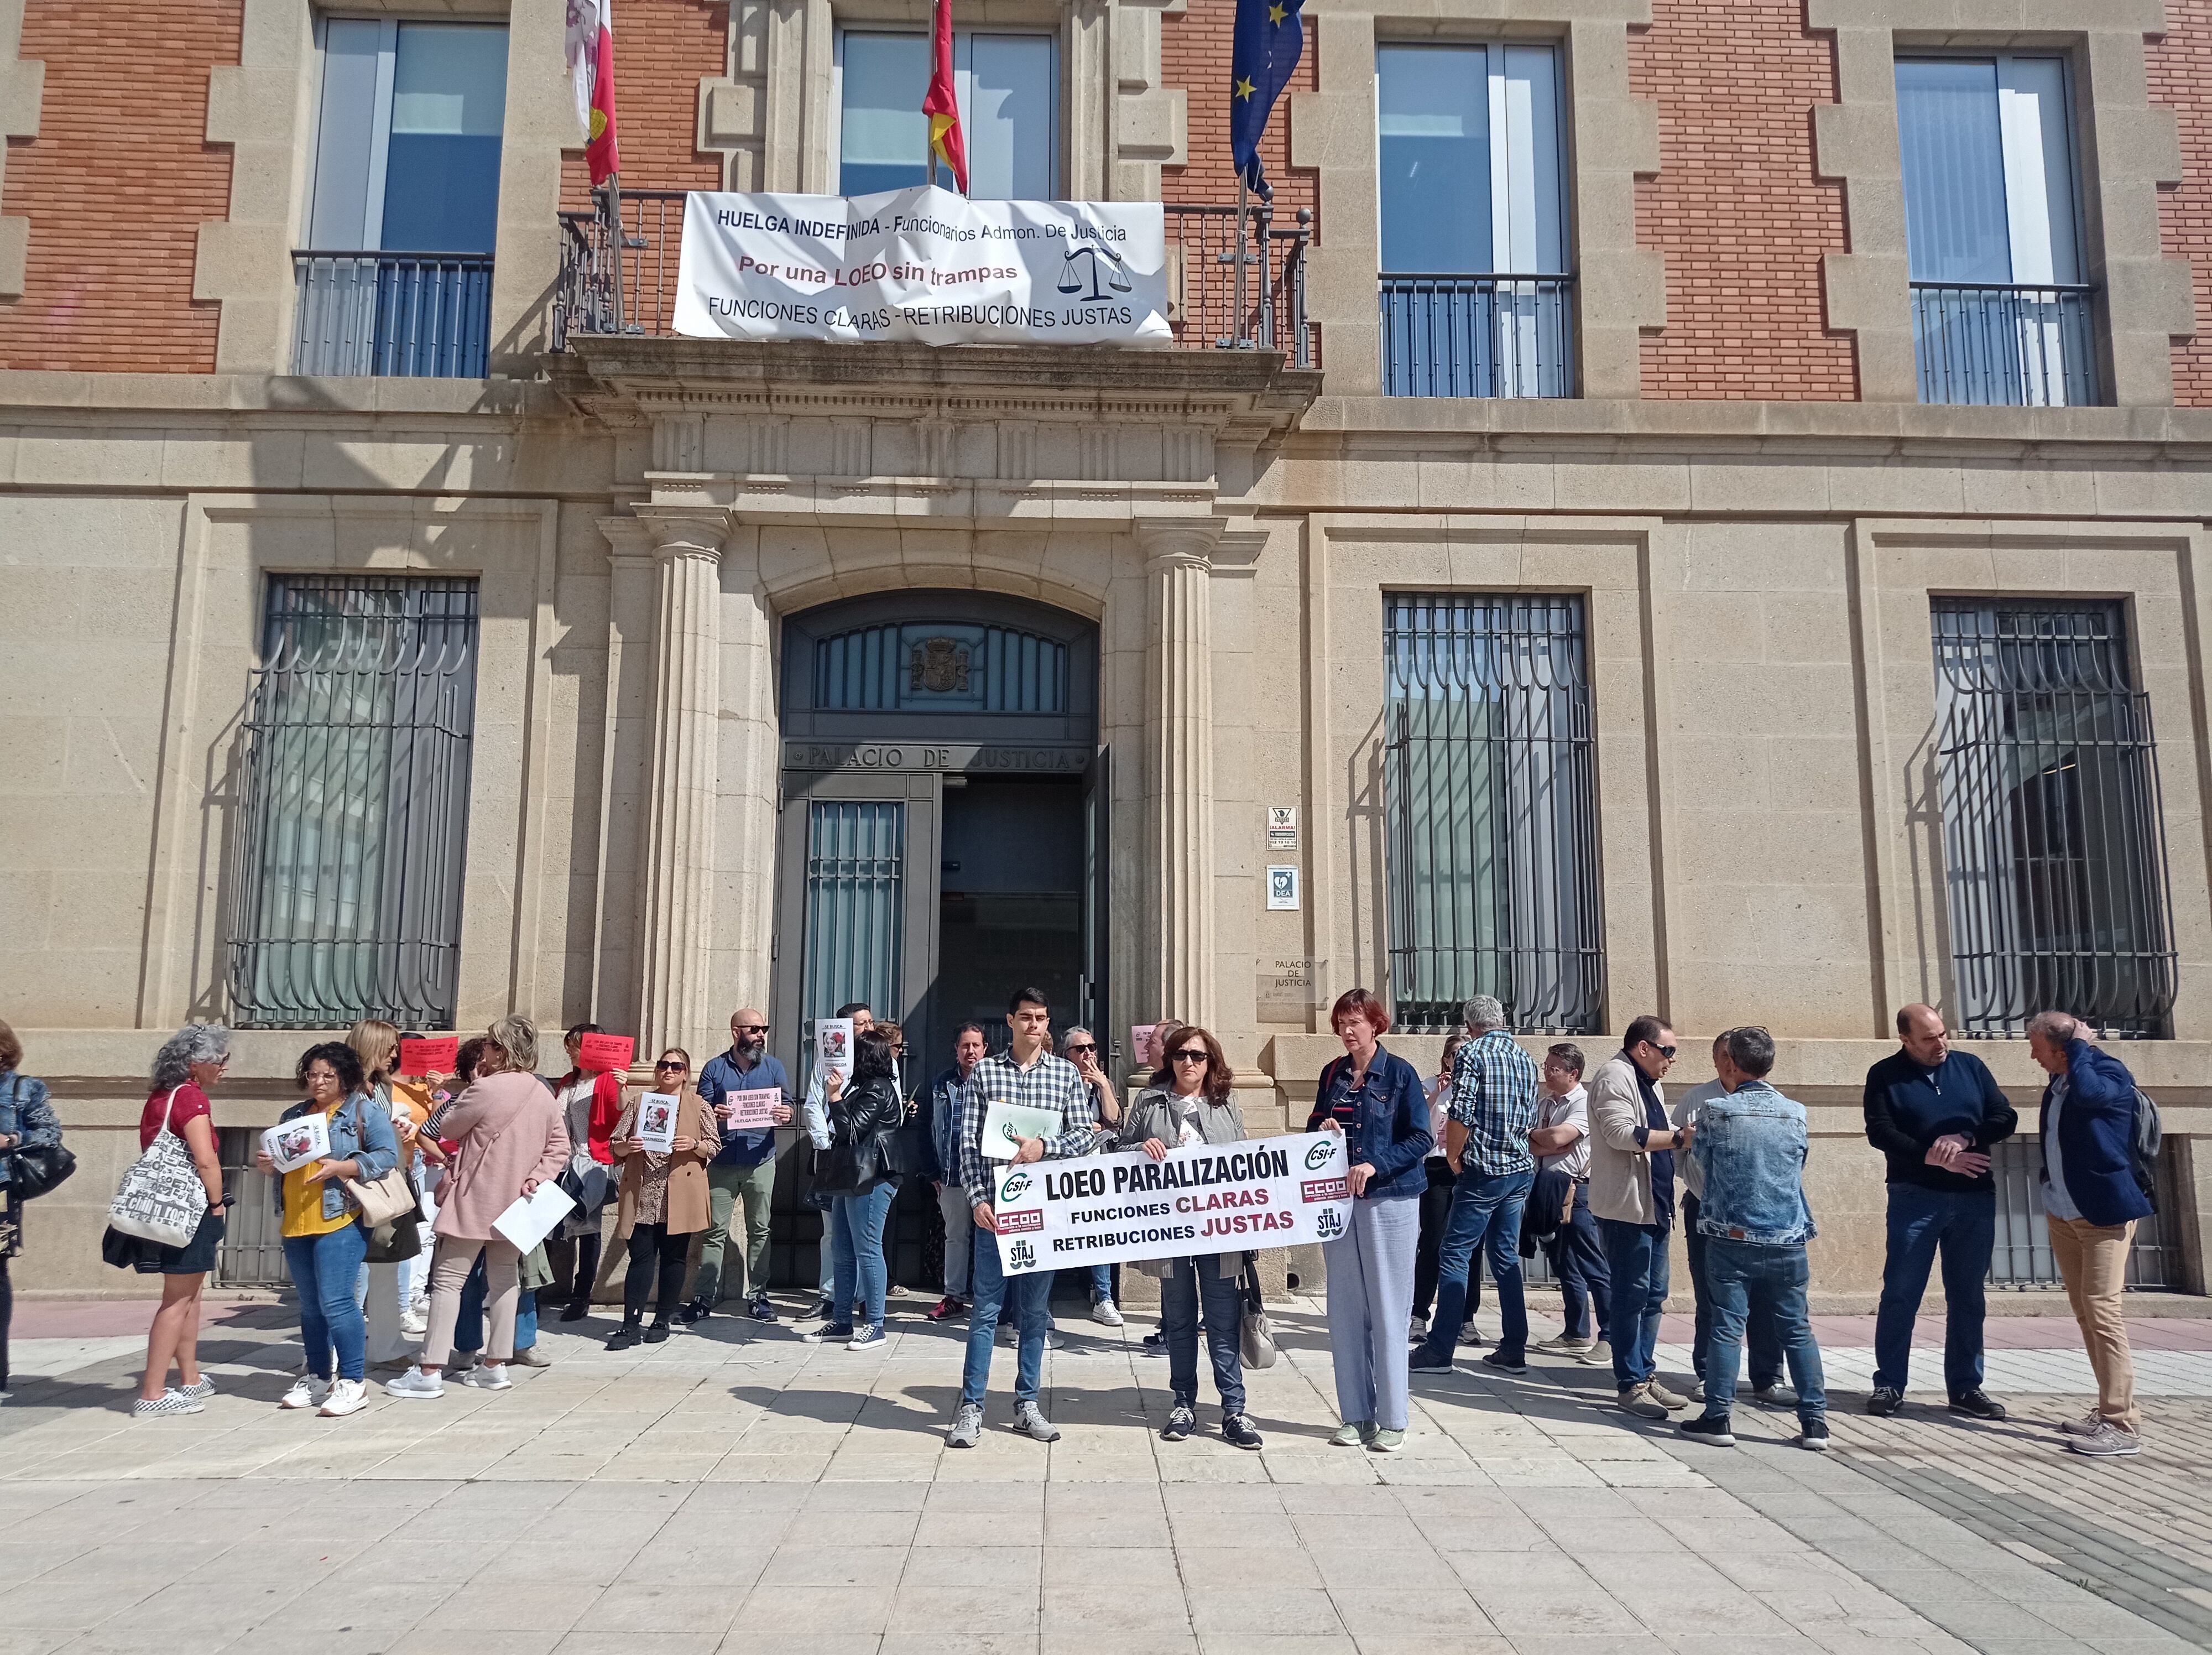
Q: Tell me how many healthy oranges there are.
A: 0